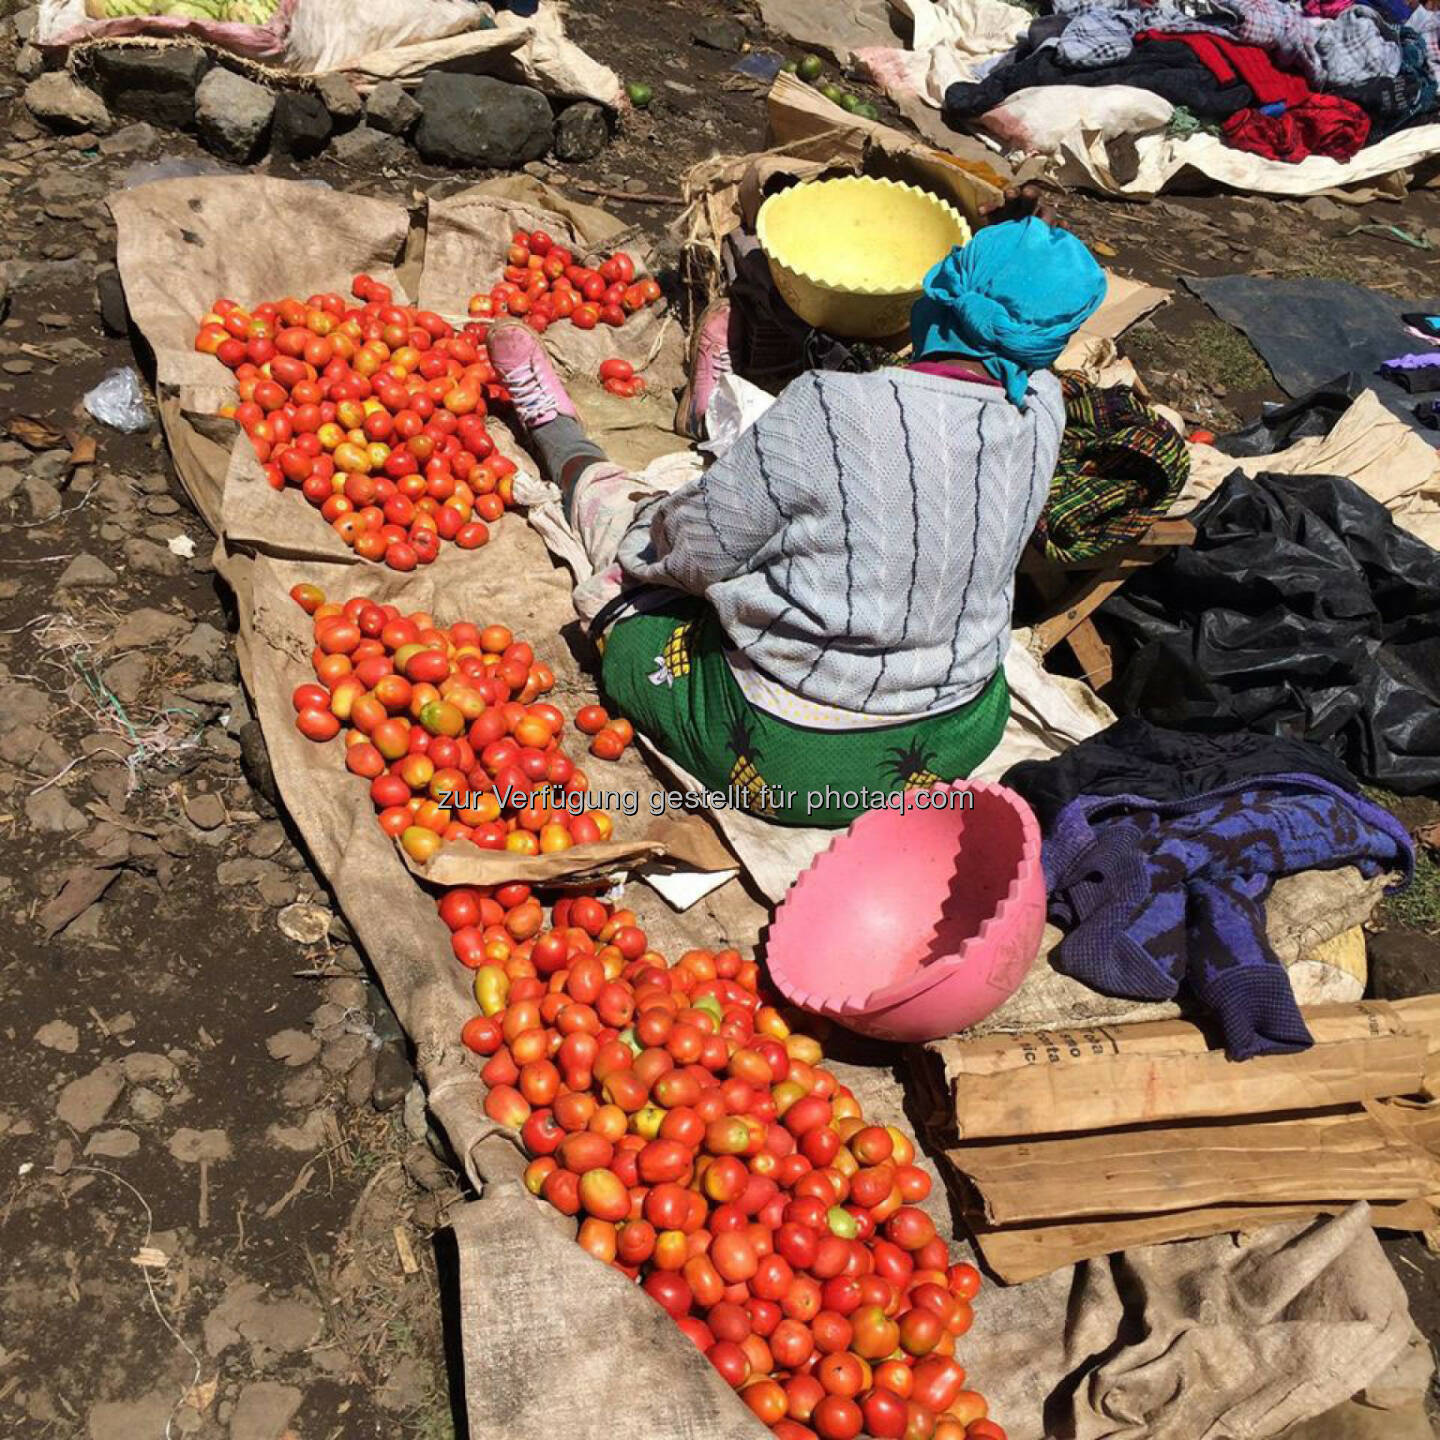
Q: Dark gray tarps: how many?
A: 1